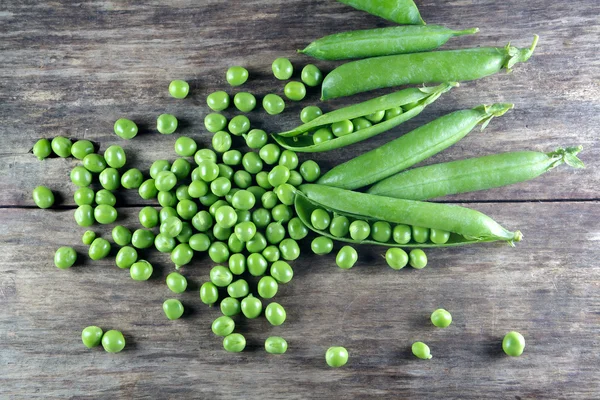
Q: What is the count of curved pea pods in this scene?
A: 7